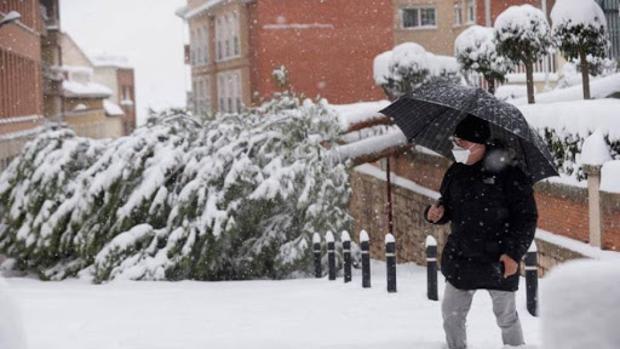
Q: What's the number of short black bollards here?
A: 7